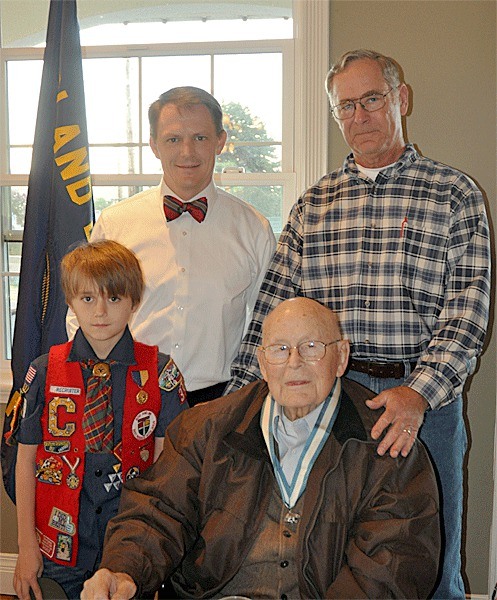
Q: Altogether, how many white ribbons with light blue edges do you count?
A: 1